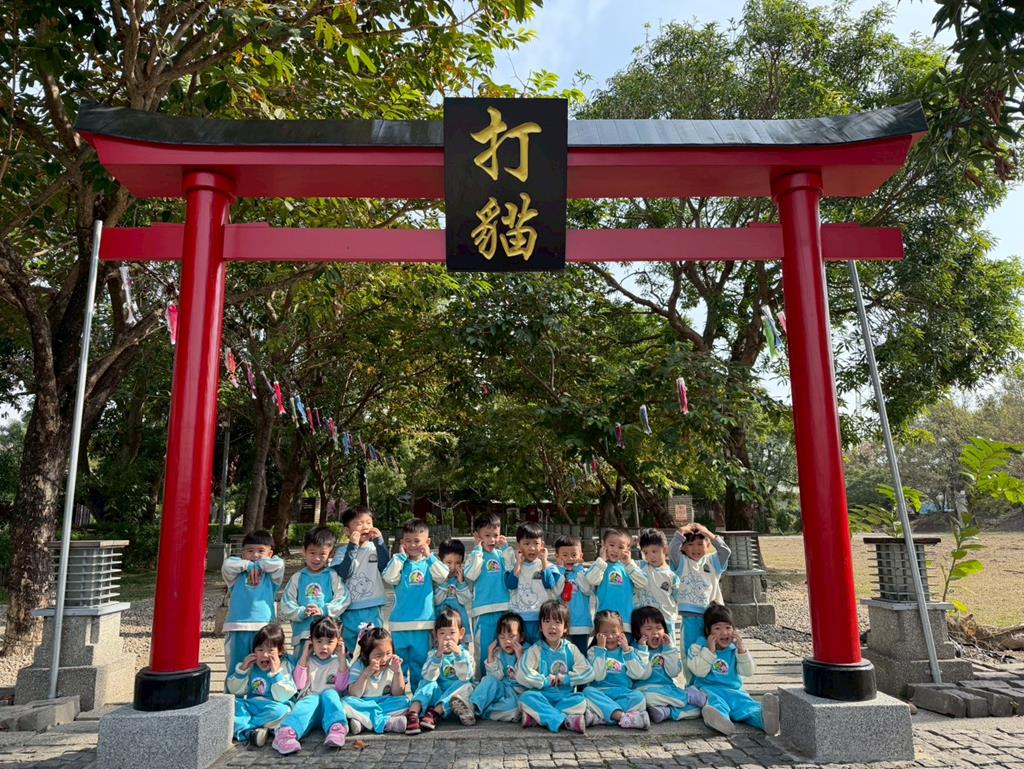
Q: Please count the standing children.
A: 11